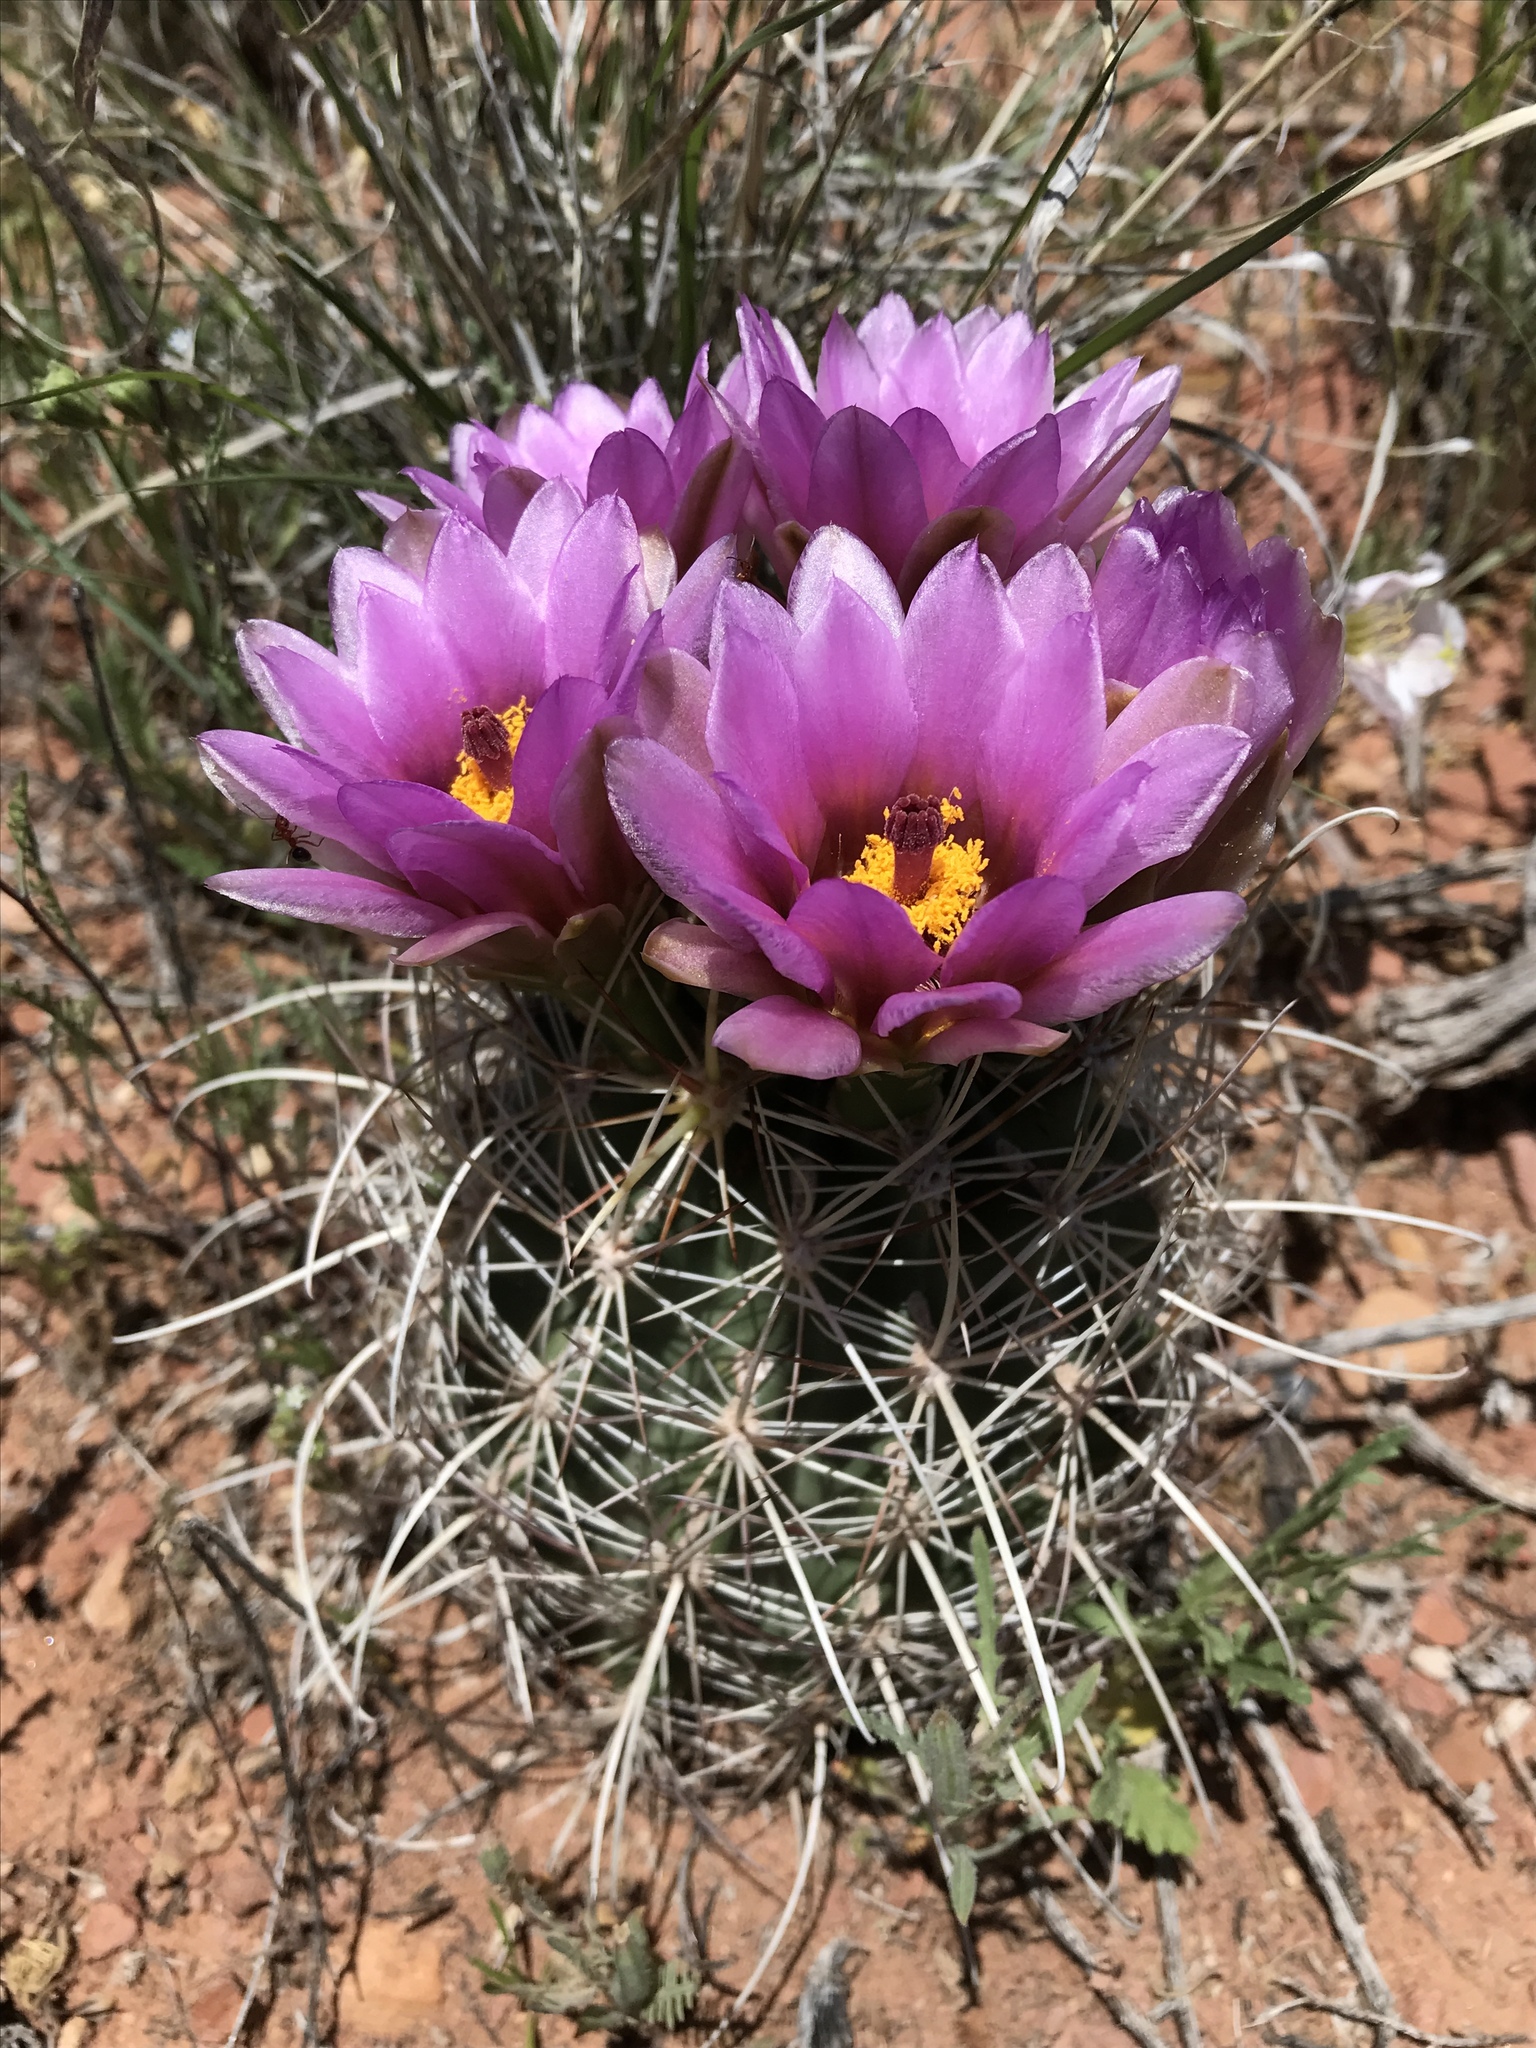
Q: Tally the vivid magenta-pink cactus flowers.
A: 5